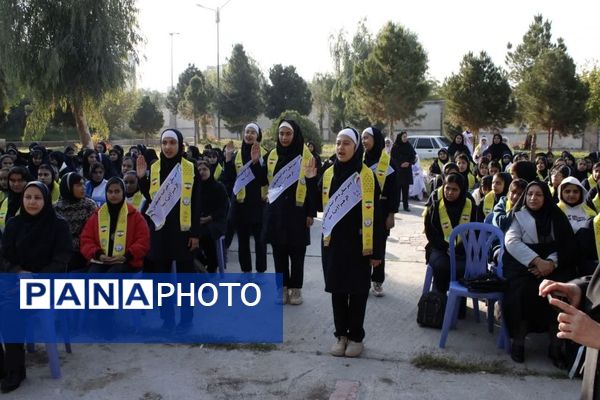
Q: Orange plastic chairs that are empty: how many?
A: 0